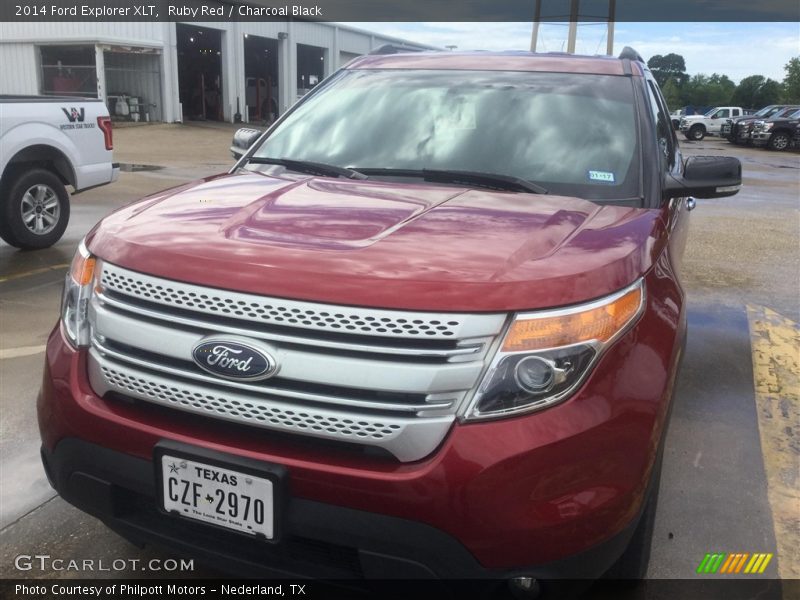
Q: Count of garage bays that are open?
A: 3